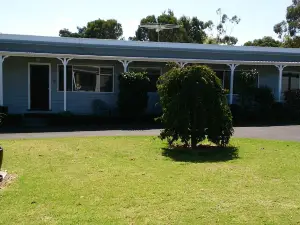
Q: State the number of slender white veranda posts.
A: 6